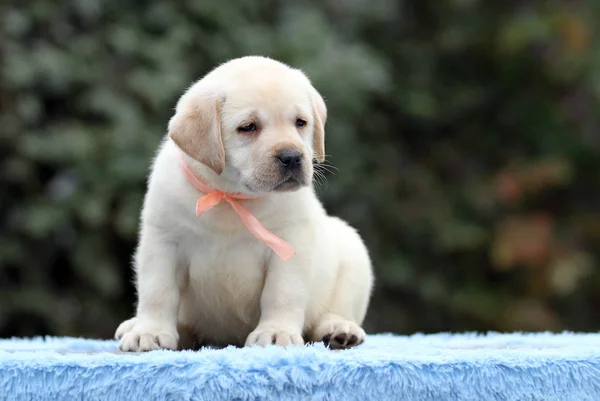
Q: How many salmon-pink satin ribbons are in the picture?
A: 1